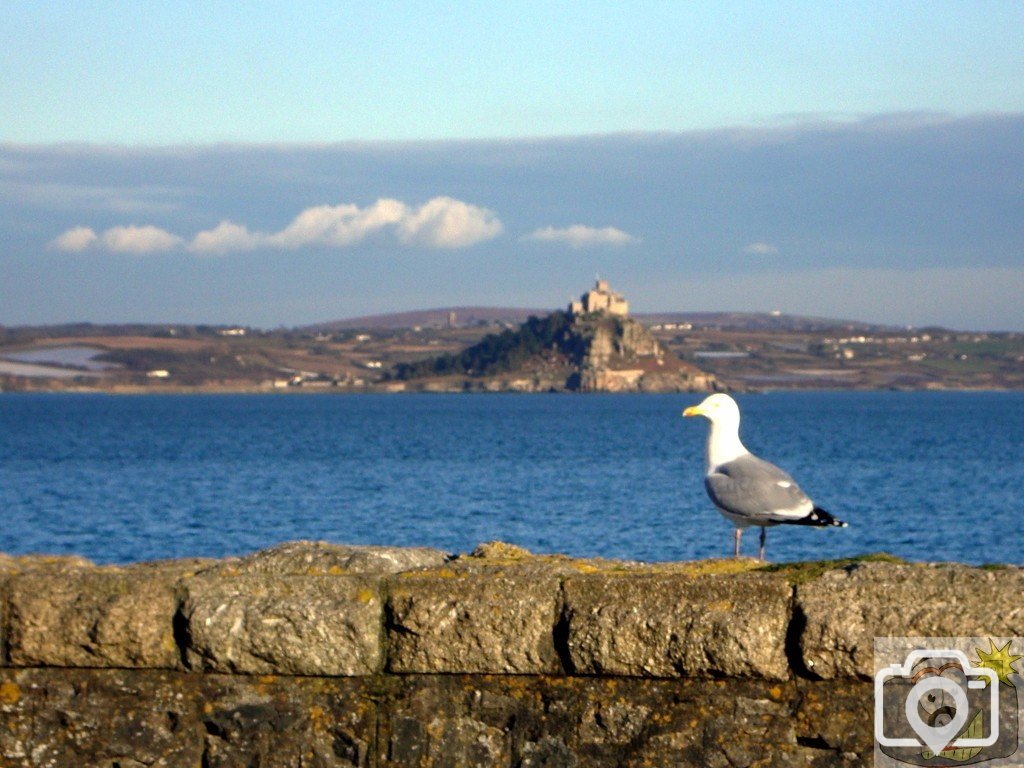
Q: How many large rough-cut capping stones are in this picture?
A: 5